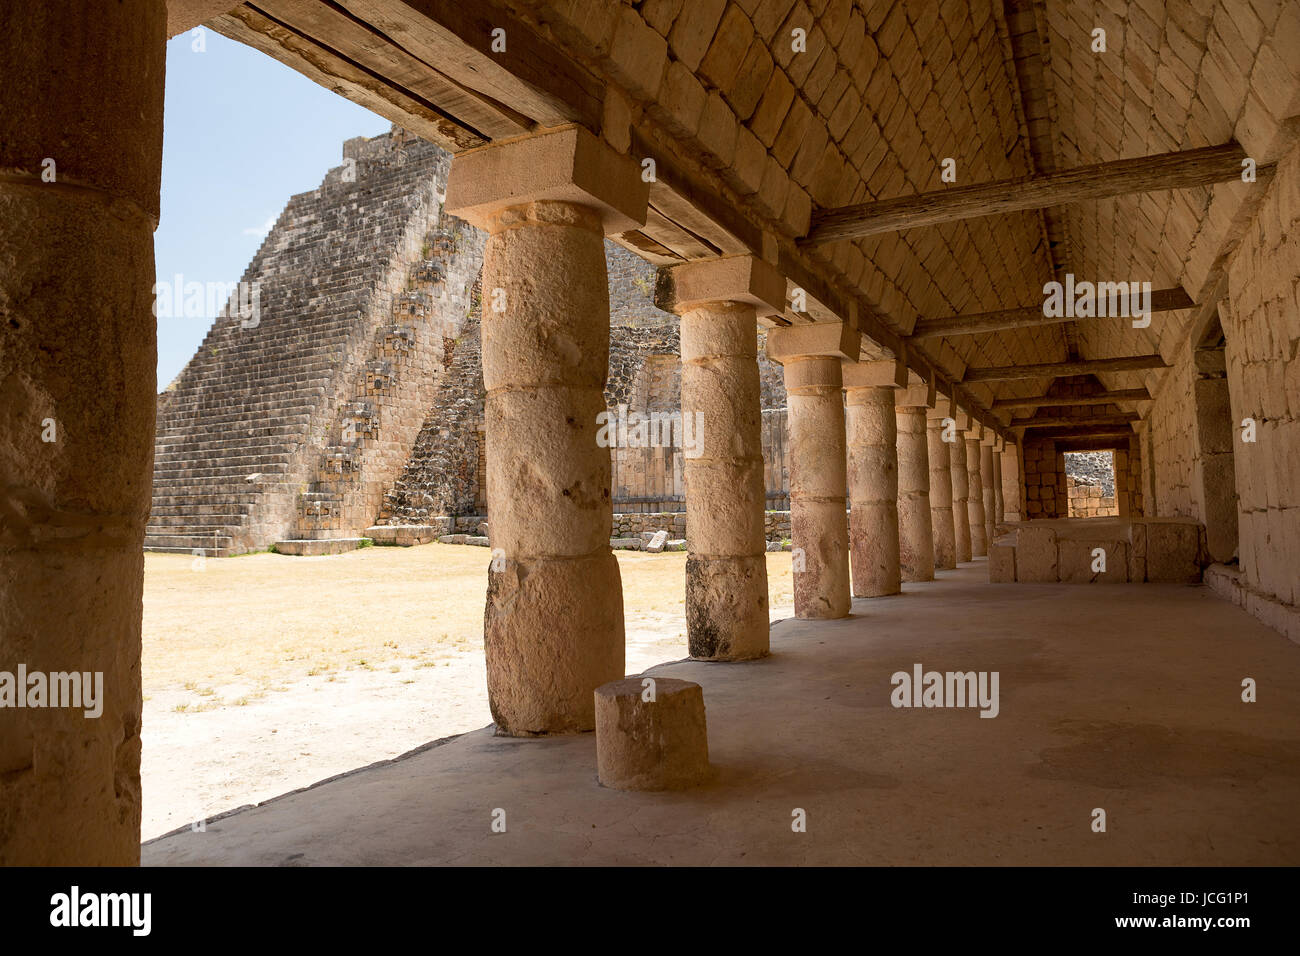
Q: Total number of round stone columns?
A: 11